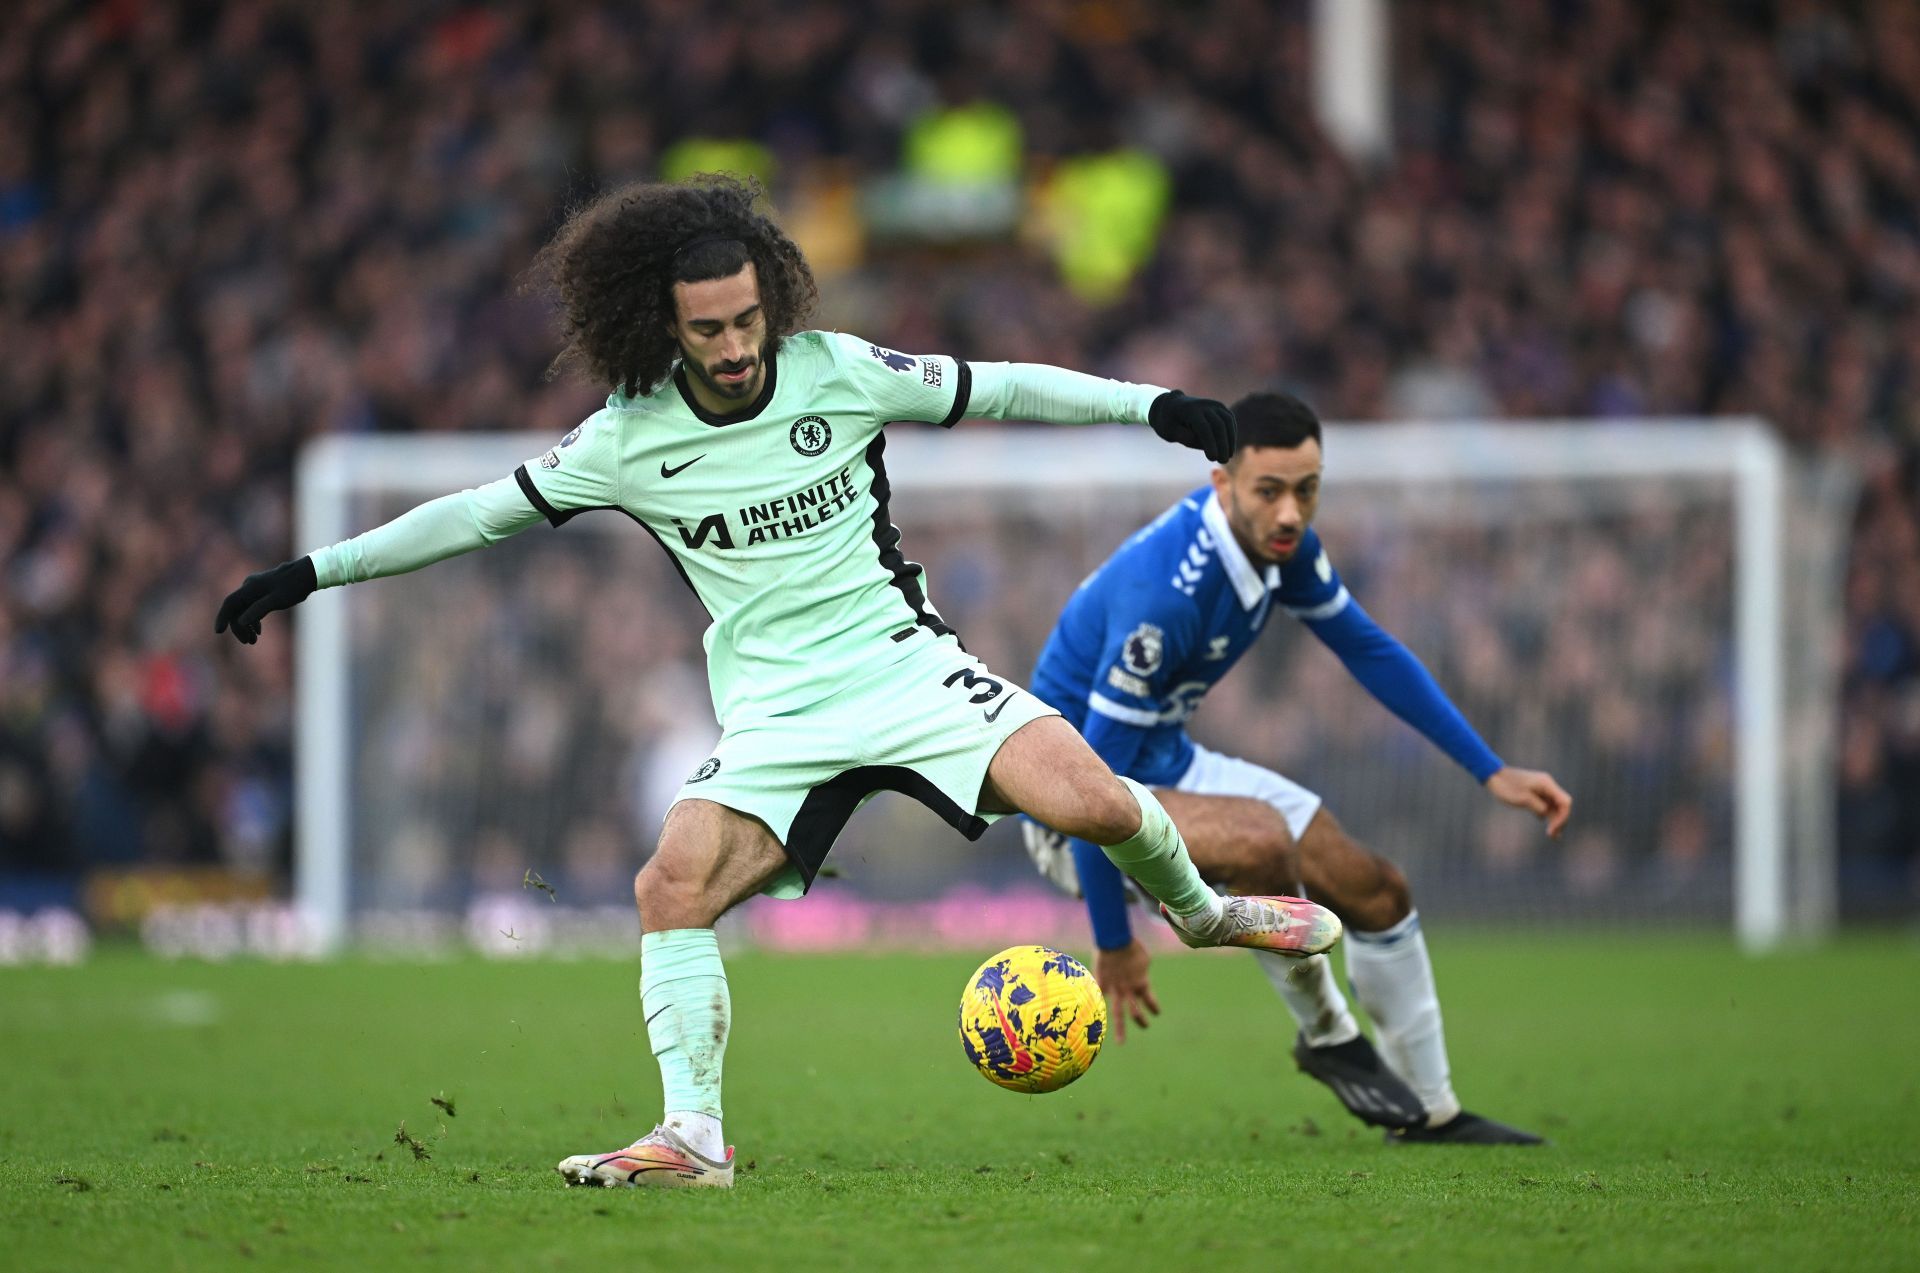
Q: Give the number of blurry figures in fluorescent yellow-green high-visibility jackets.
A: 3